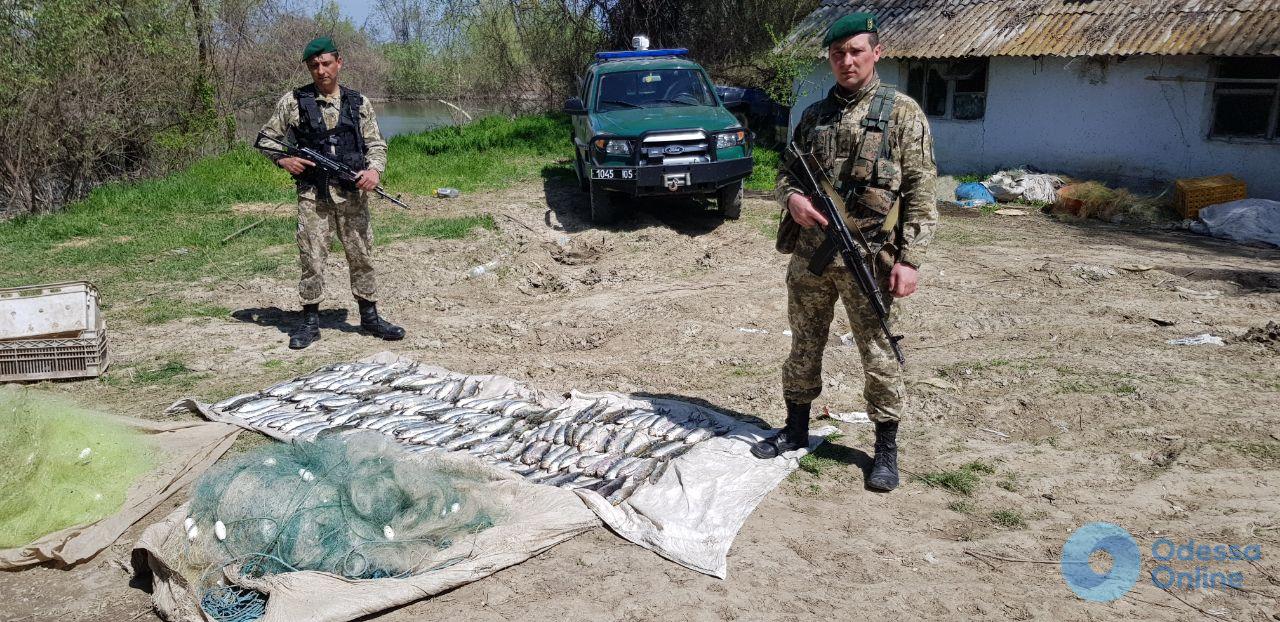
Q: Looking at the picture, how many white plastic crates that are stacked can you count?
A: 2